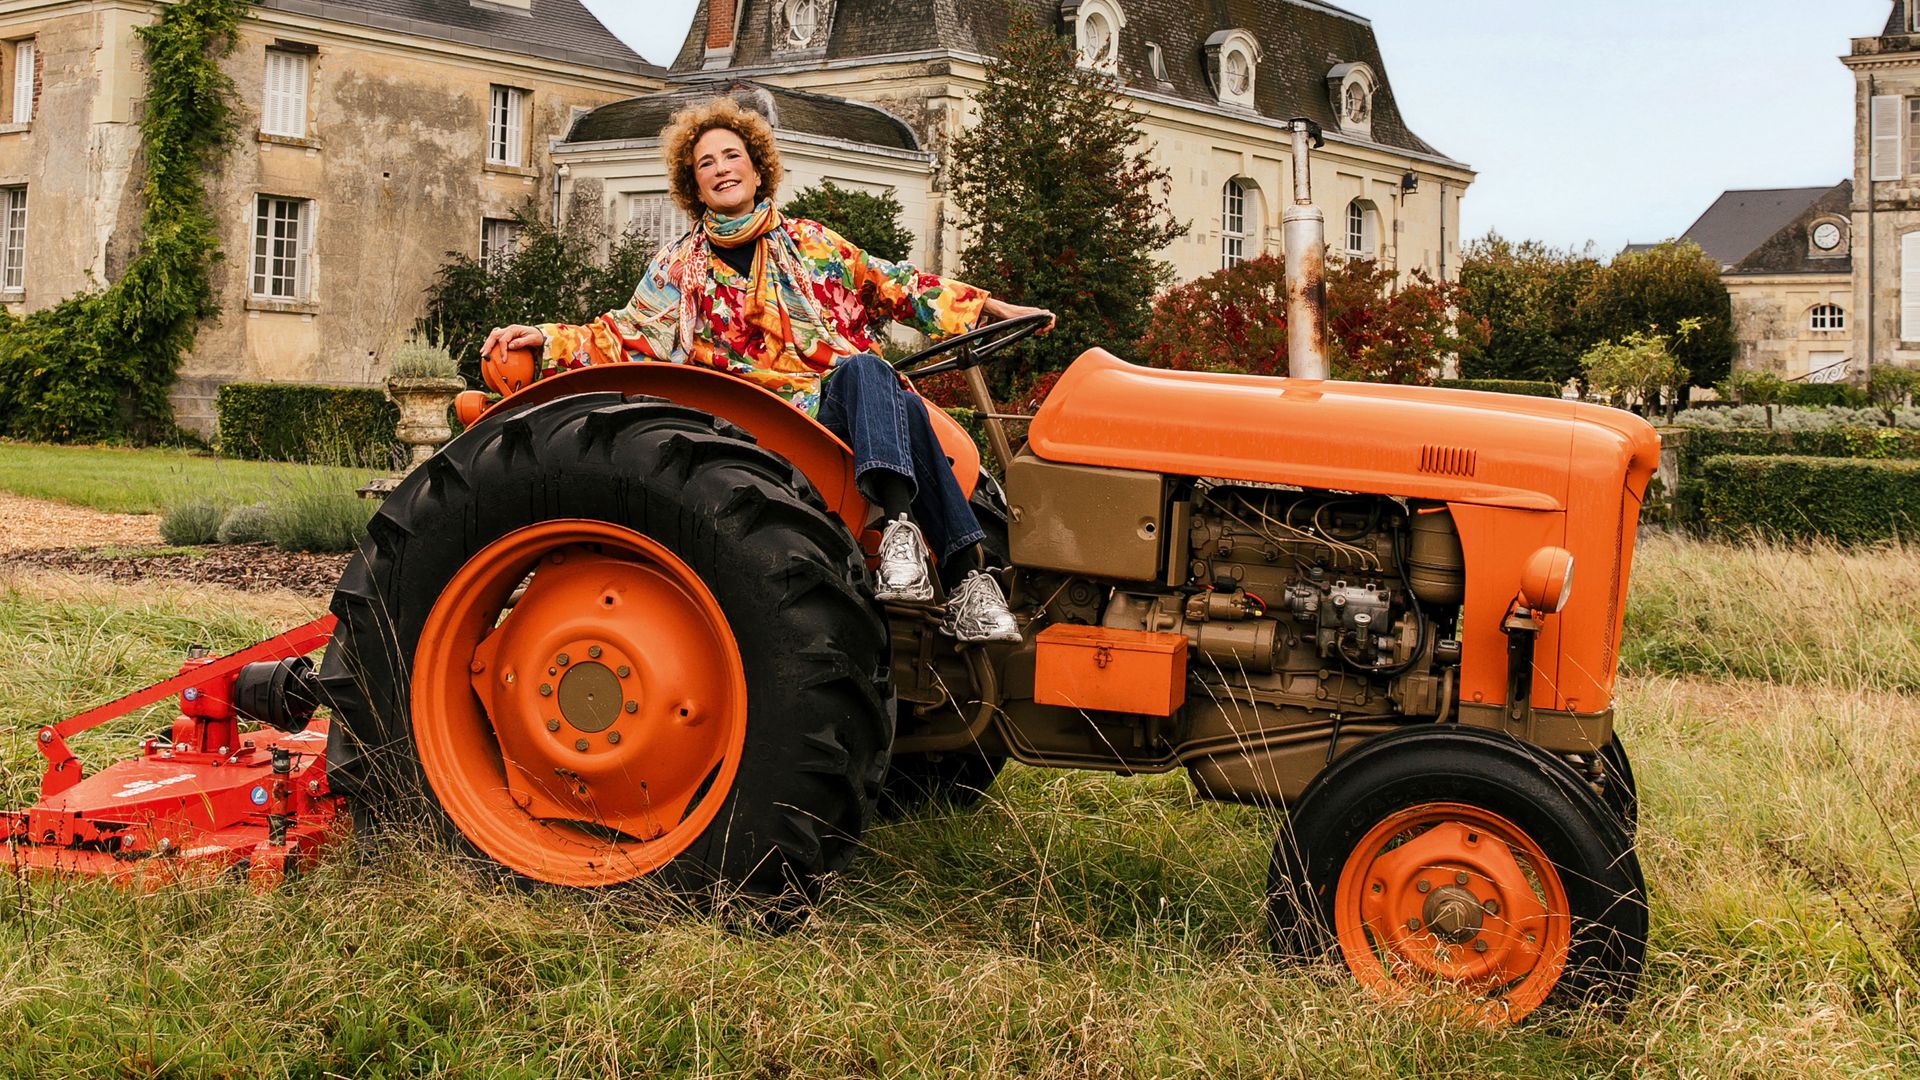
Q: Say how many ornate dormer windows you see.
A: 4